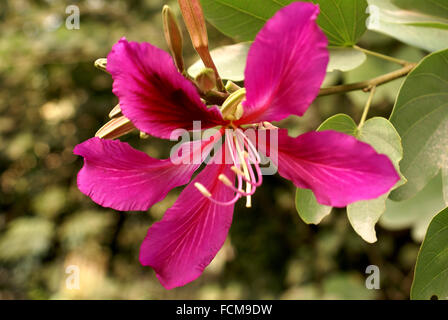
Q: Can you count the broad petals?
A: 5